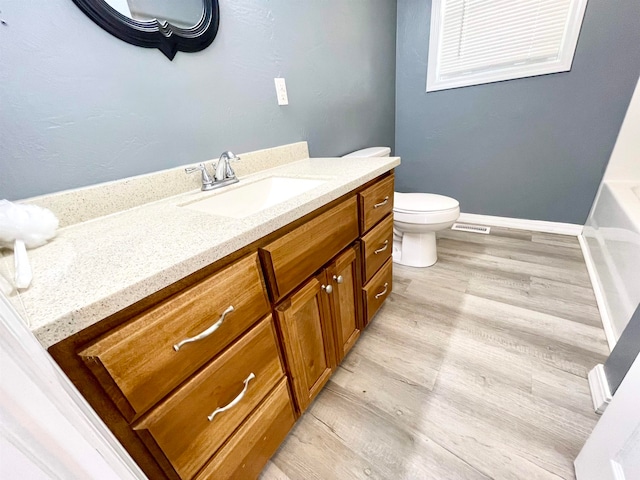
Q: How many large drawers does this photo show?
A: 3